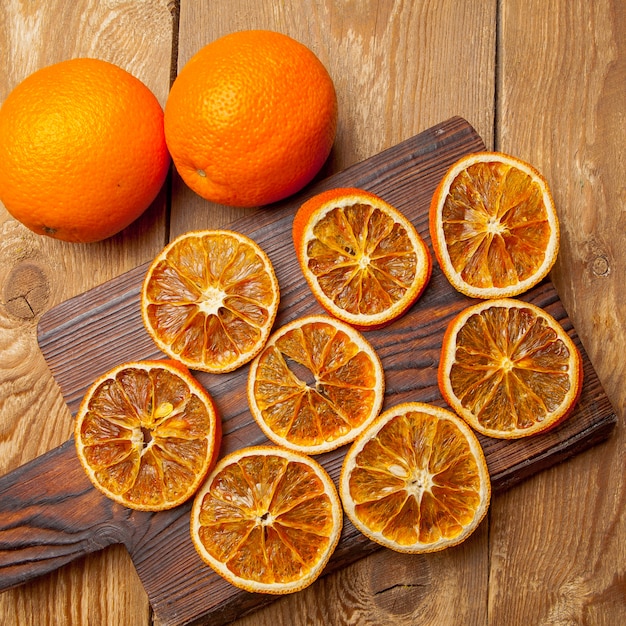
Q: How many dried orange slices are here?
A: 8